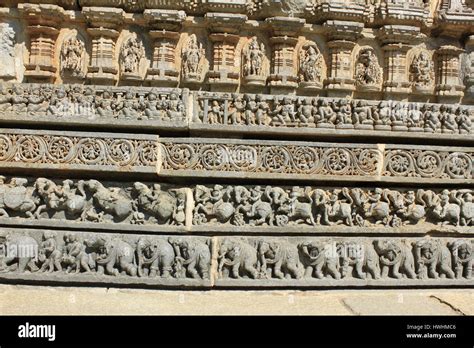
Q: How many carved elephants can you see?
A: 11